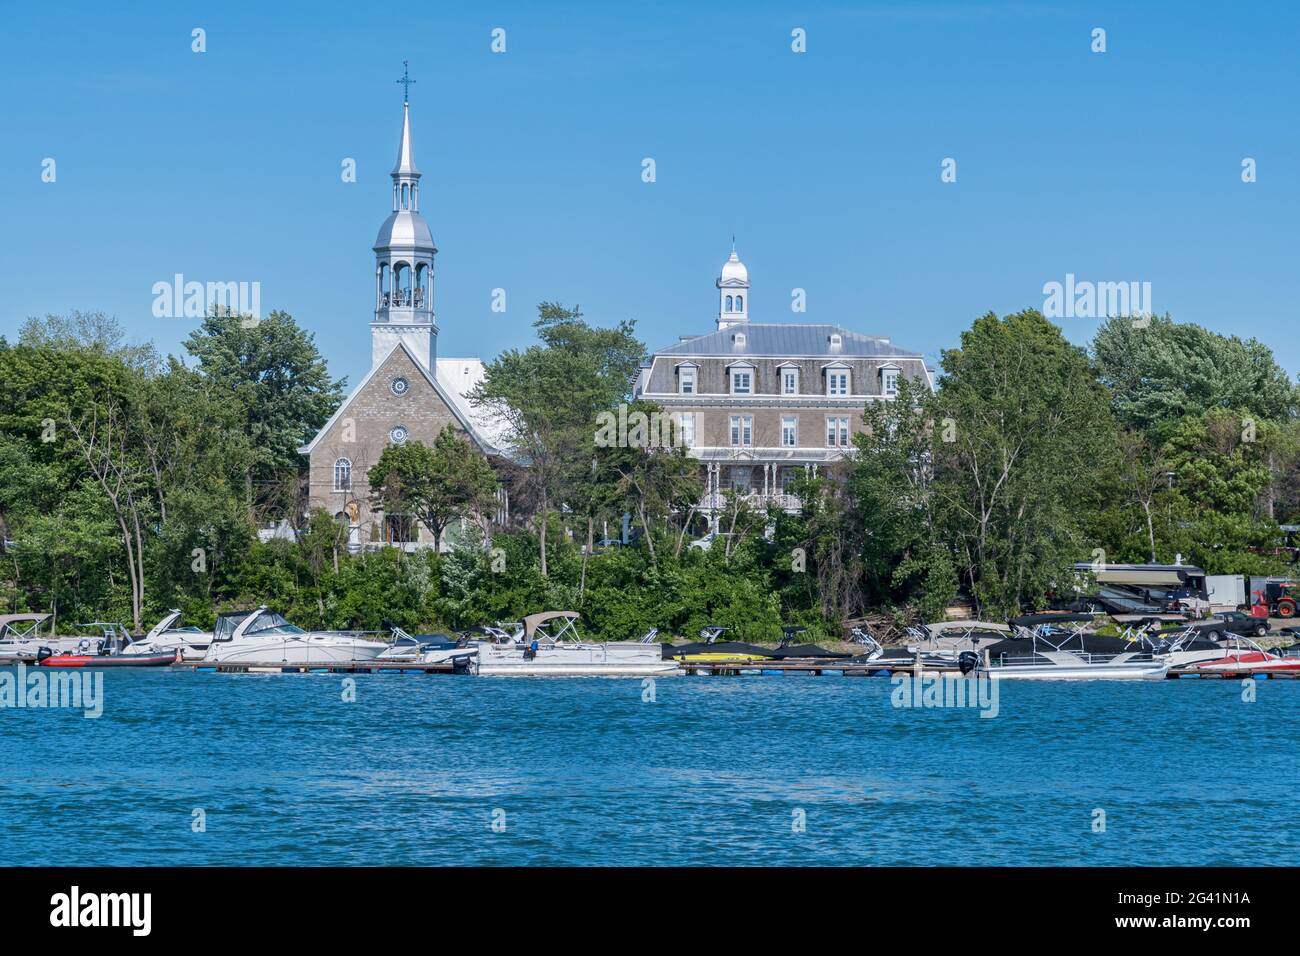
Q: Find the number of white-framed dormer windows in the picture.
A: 5